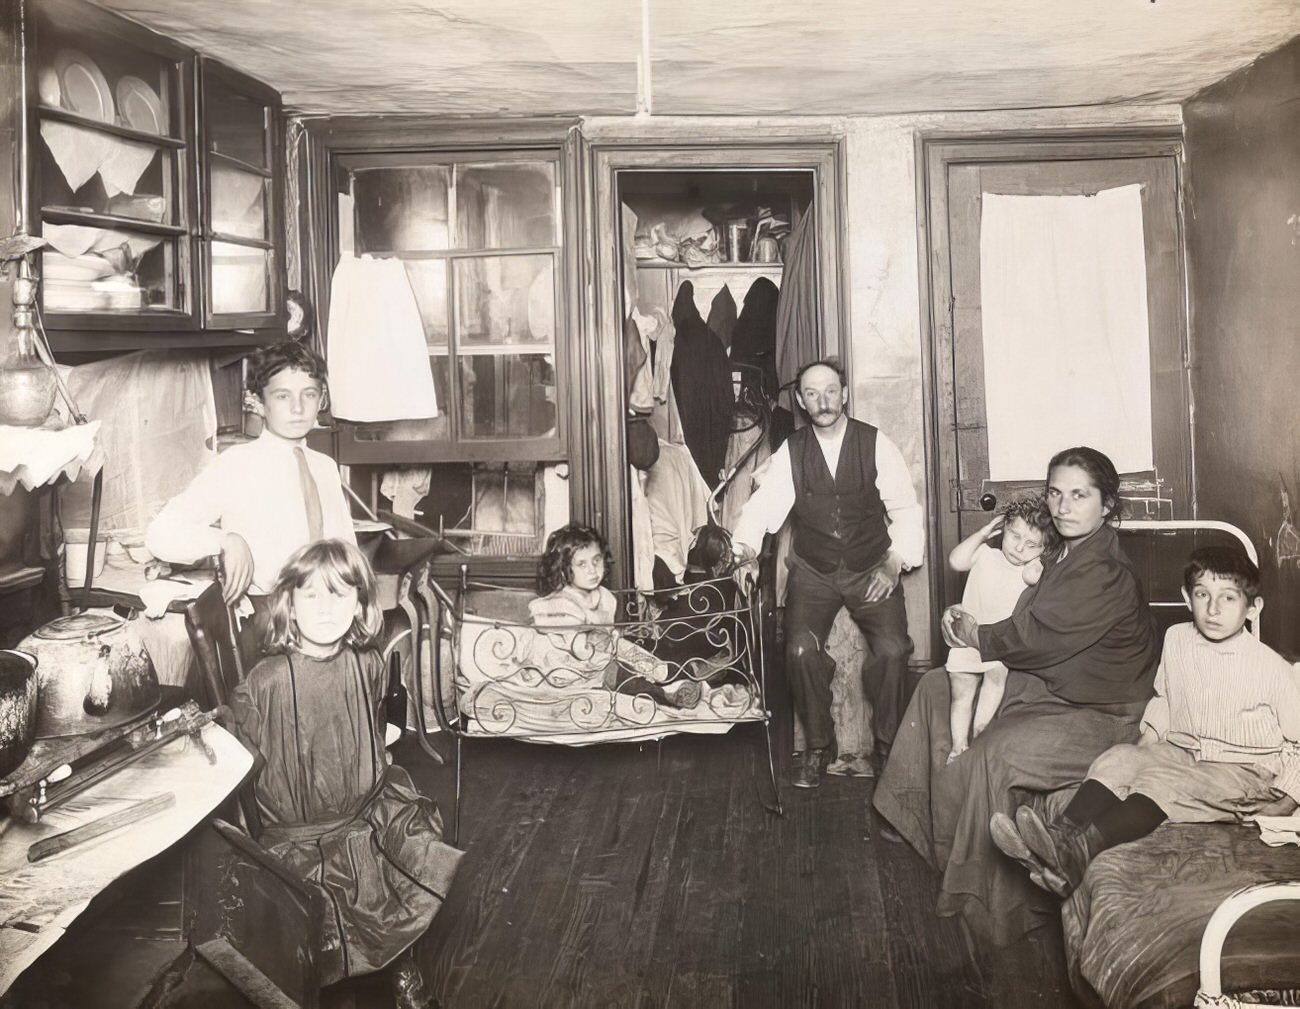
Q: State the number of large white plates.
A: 2